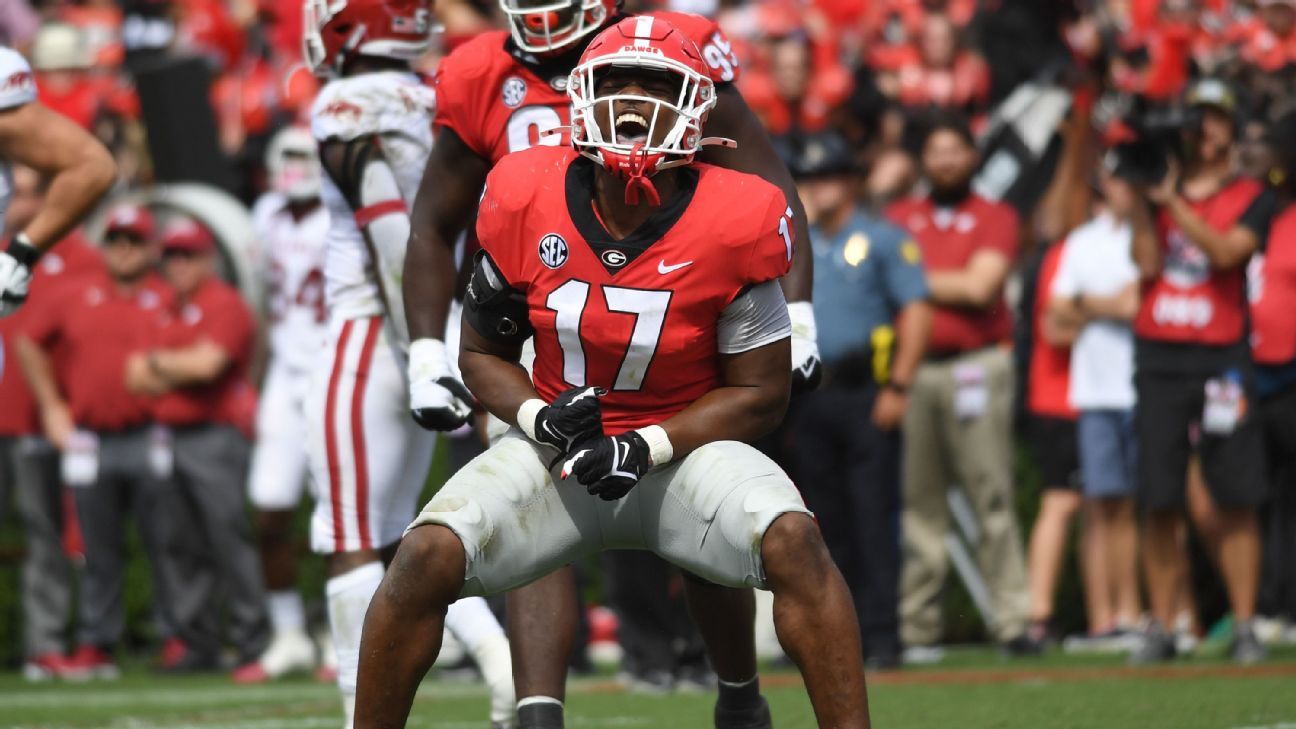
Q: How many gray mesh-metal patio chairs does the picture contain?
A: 0